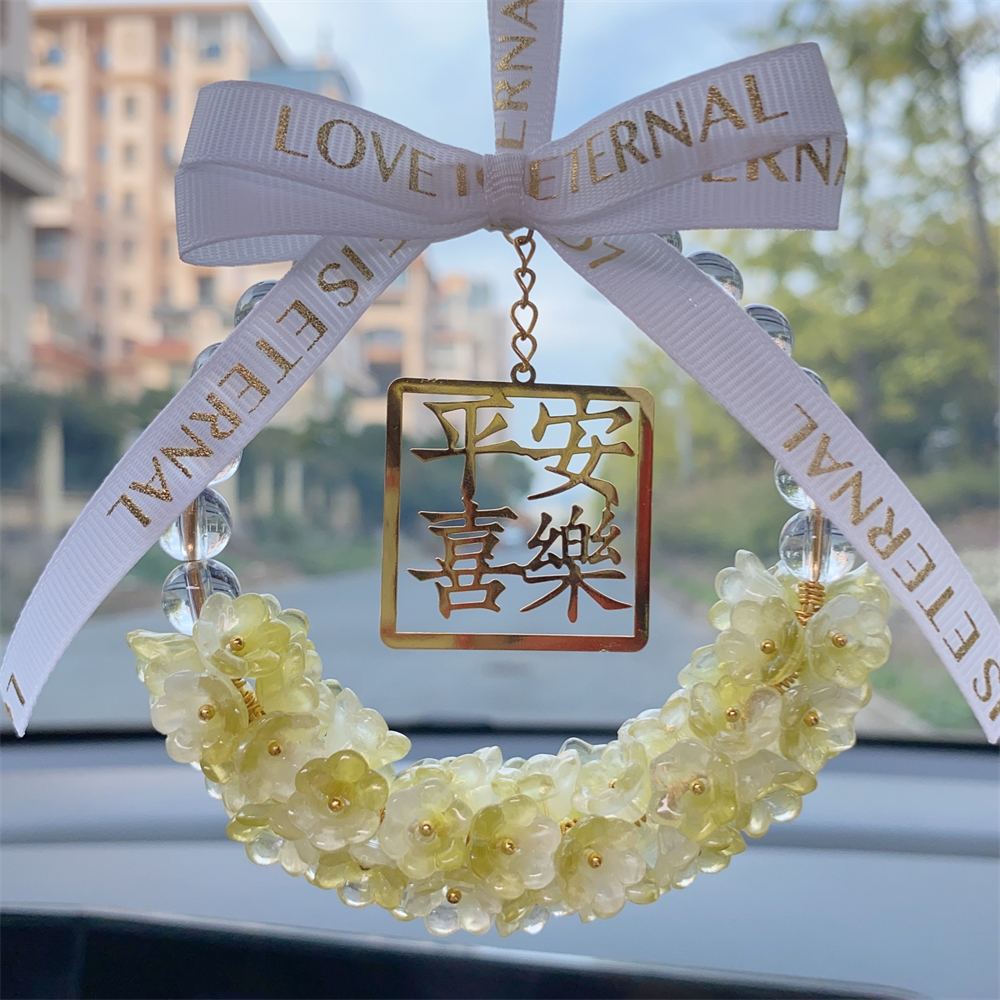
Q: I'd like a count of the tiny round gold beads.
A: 14